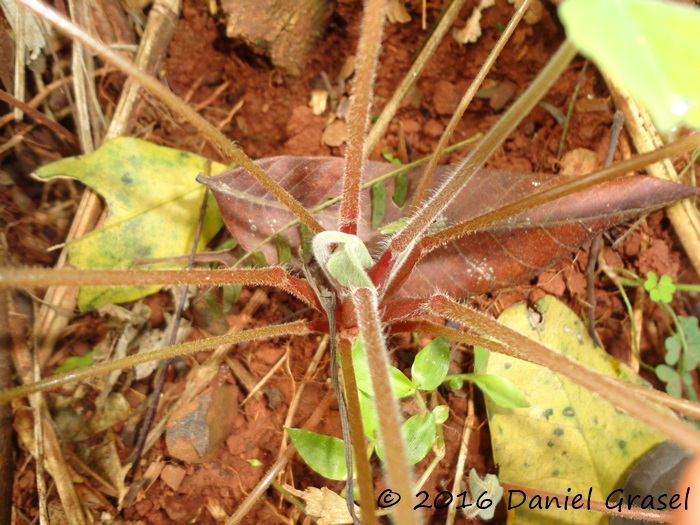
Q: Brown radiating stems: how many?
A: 11